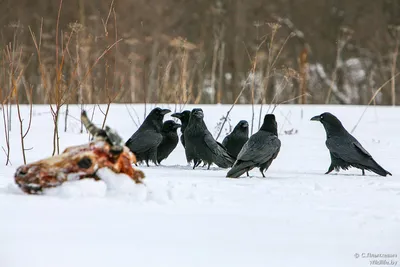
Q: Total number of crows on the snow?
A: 7